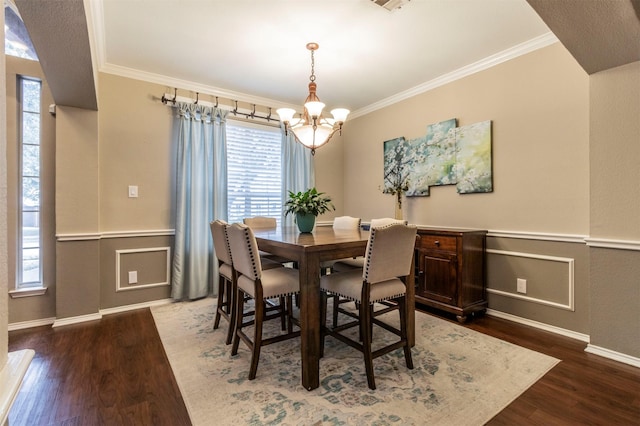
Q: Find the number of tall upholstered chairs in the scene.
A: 6